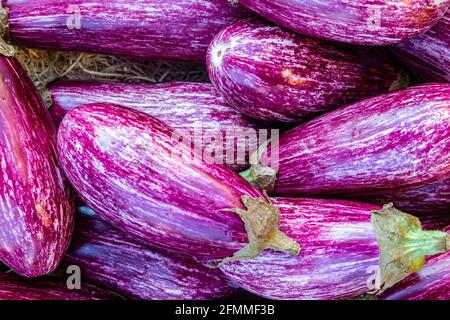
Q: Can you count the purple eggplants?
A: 13